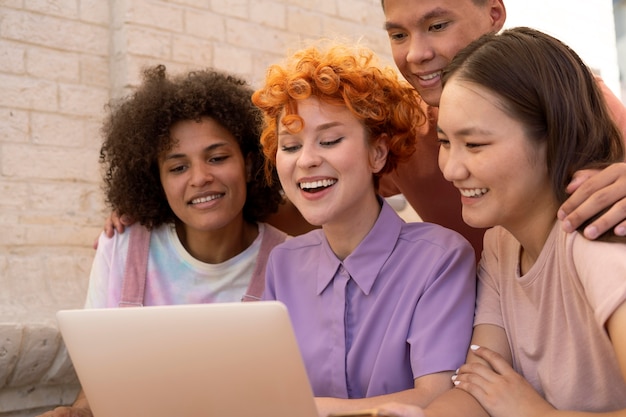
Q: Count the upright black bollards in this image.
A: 0